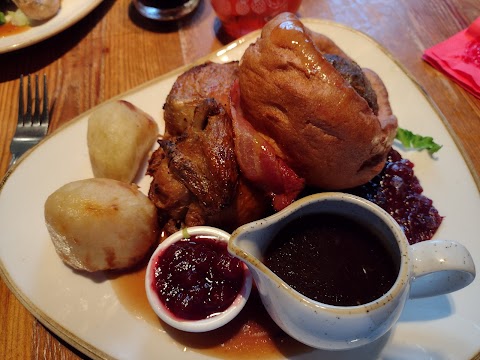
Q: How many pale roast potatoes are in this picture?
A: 2